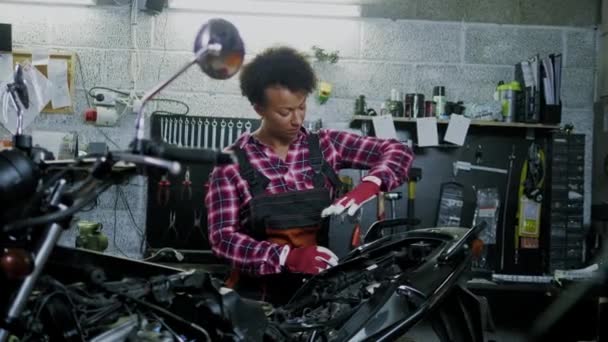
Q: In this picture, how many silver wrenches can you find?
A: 14